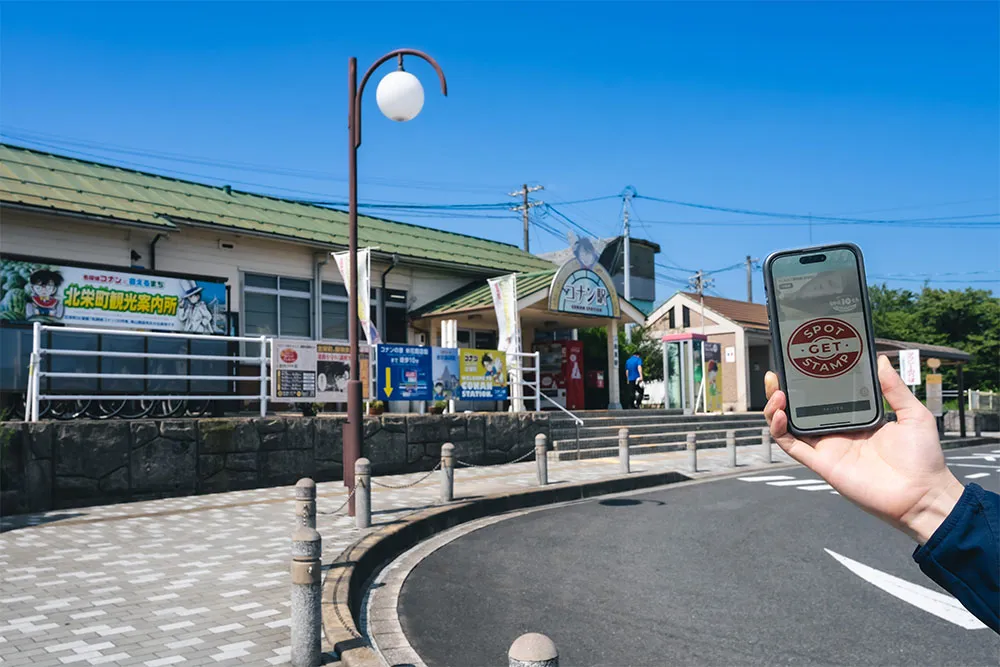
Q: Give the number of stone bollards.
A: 10